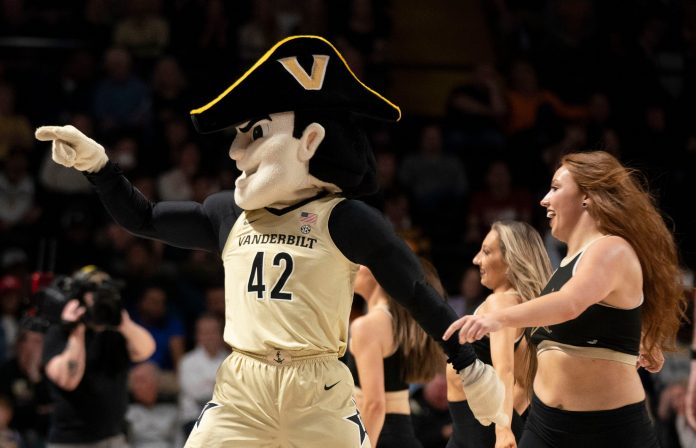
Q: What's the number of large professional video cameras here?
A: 1